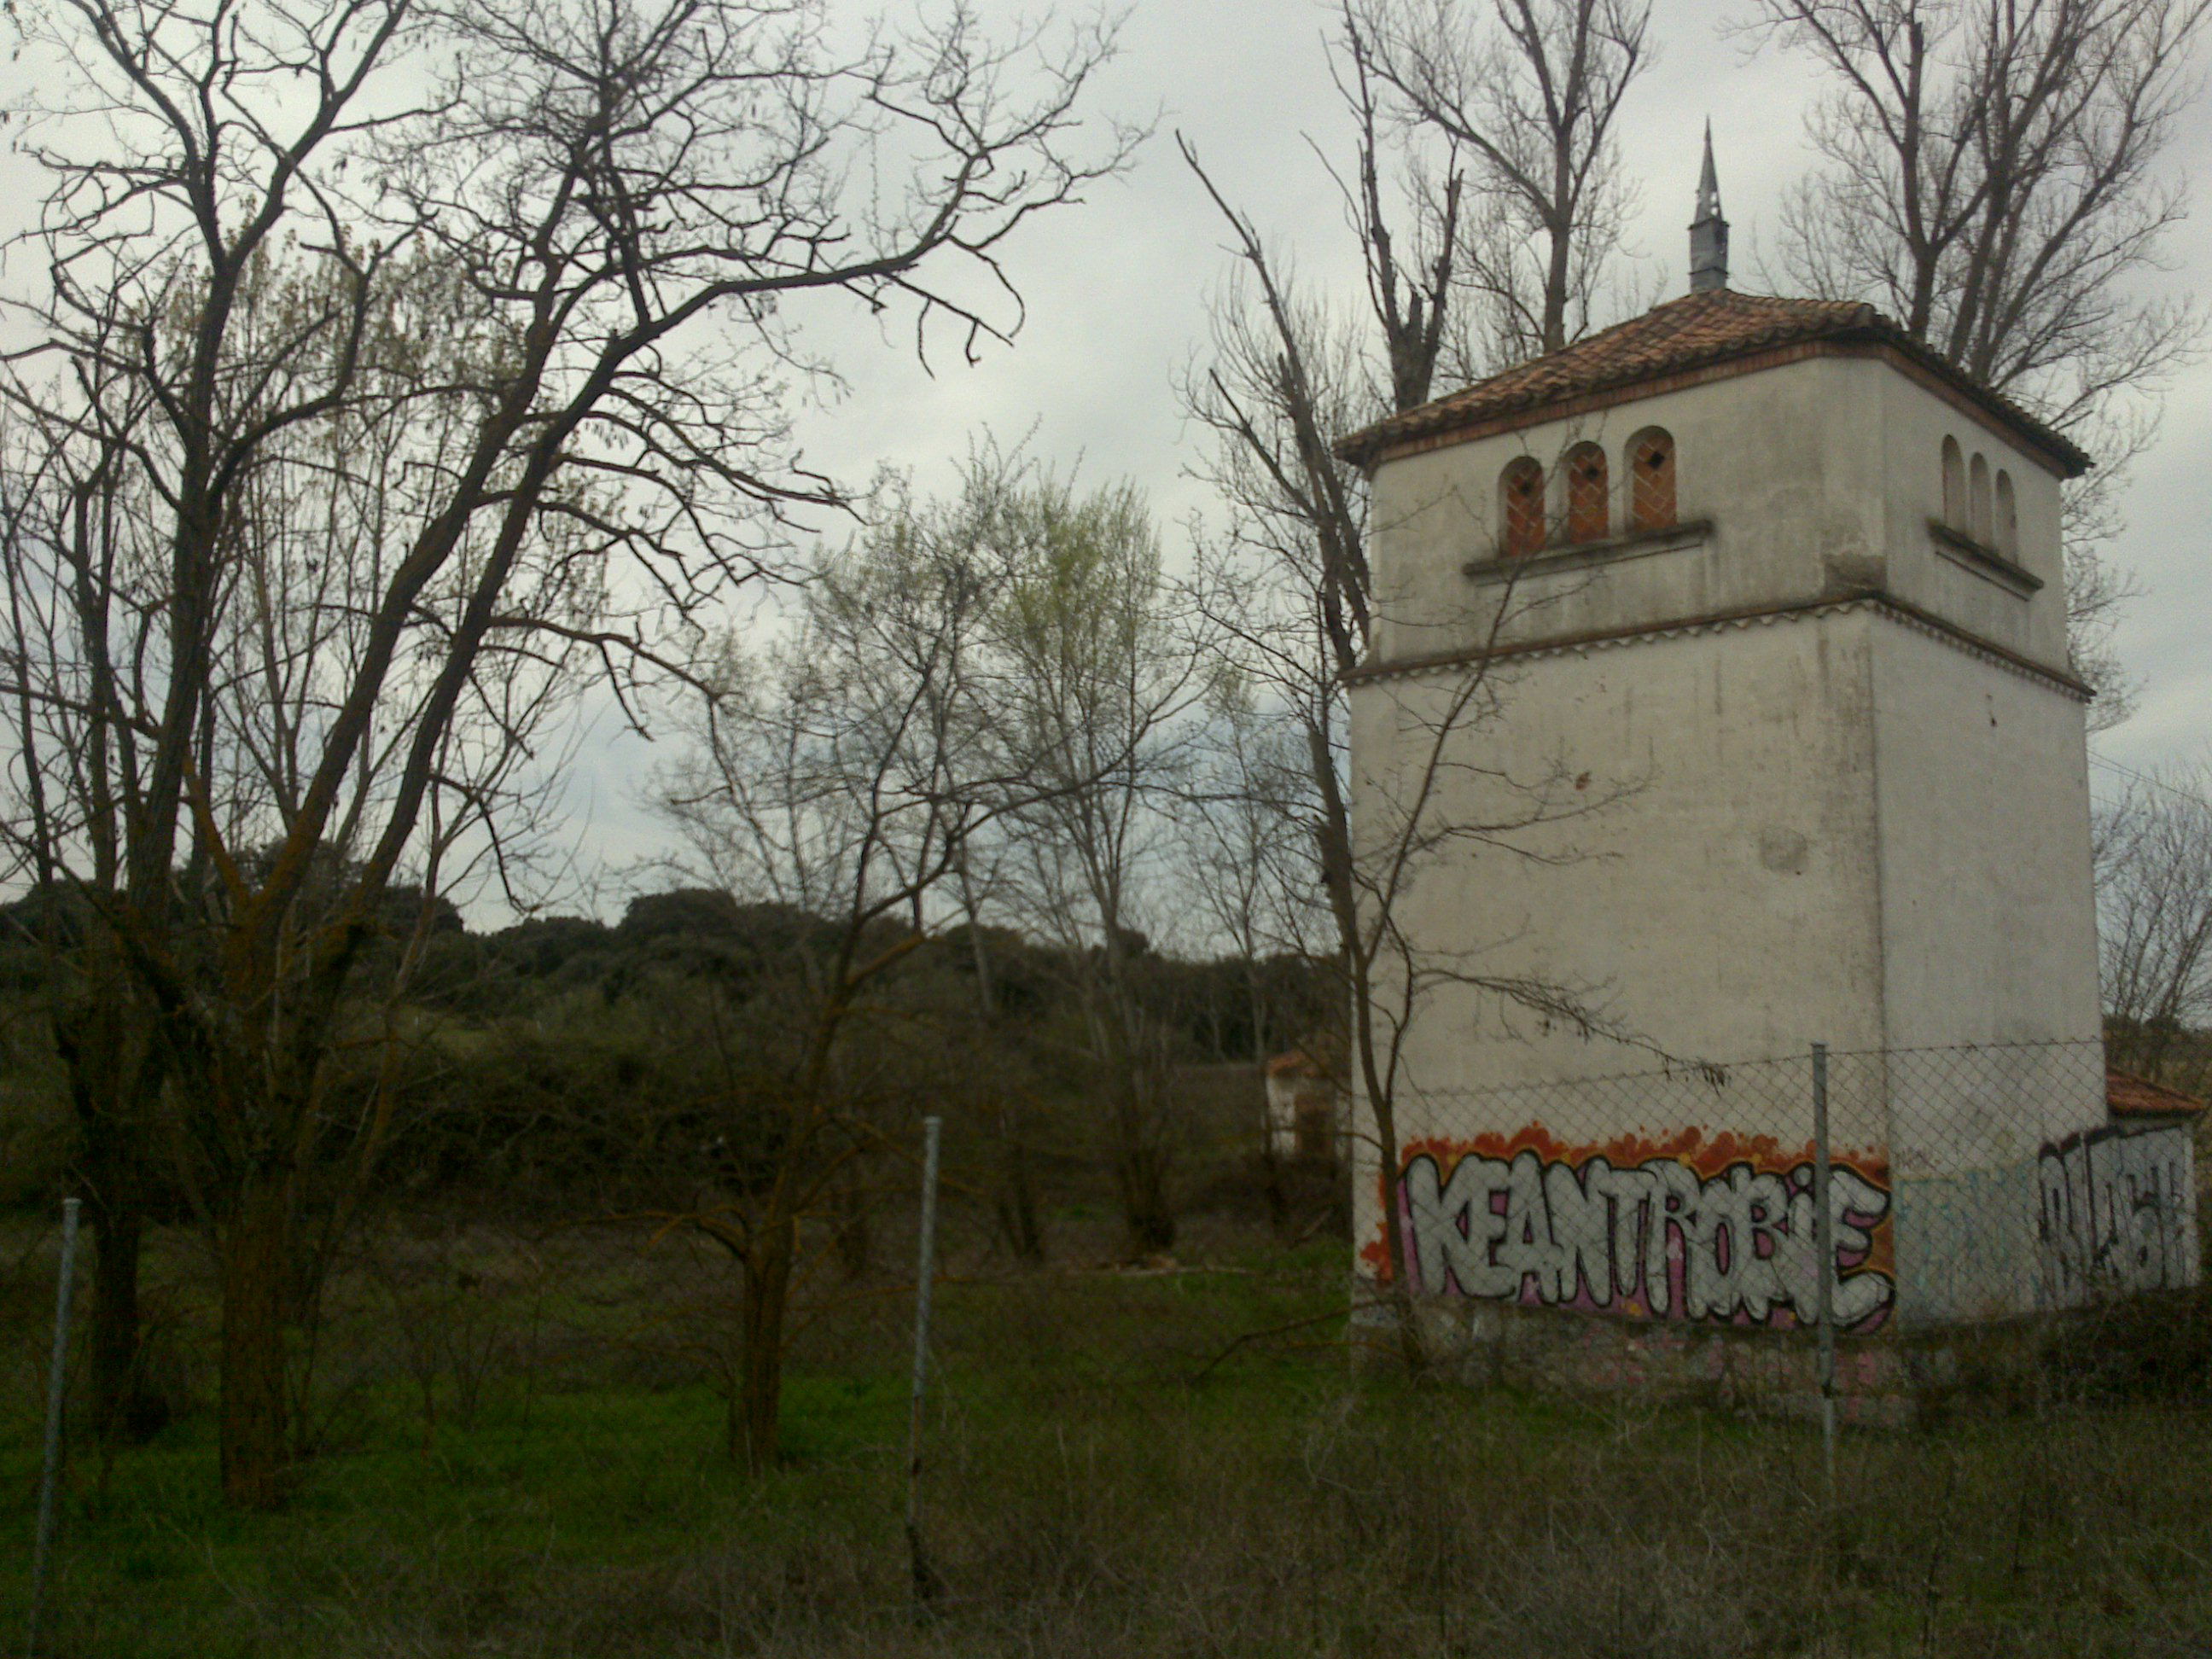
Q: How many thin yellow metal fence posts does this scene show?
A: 0